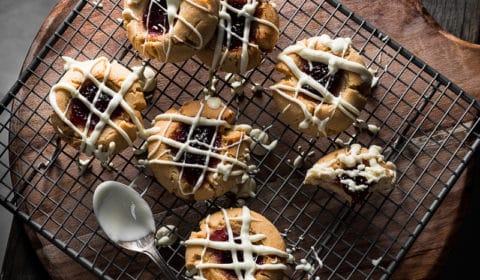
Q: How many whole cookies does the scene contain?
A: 6